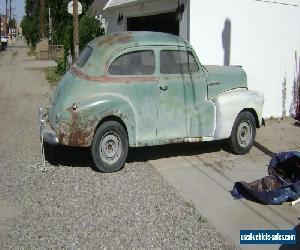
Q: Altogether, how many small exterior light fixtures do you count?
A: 2